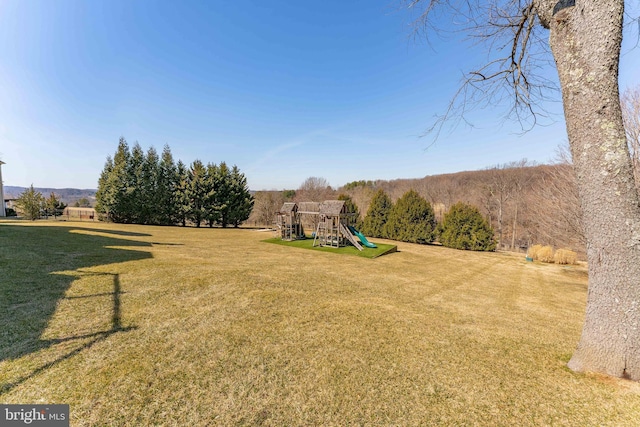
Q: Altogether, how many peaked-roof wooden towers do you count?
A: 2